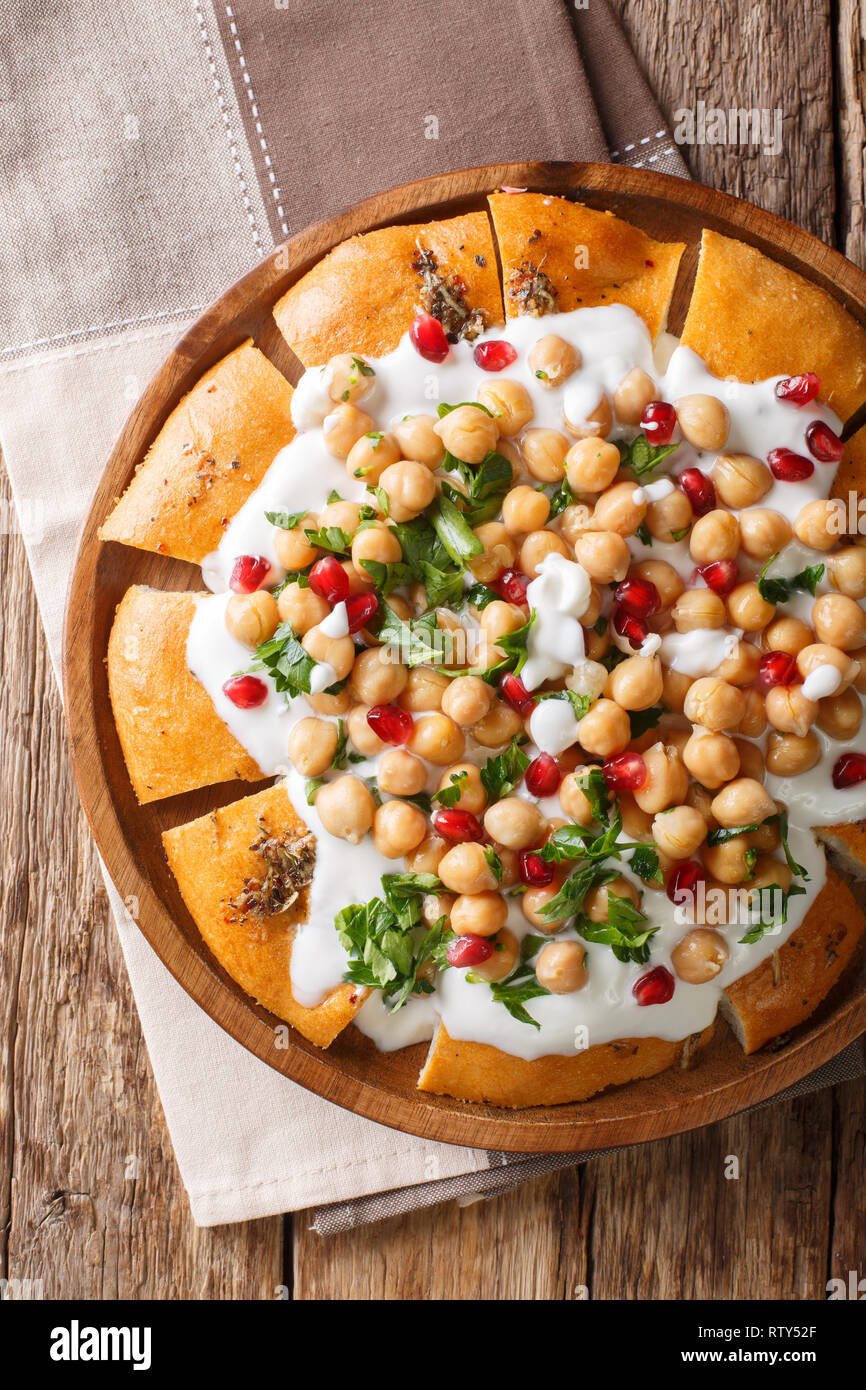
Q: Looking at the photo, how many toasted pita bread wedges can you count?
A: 10